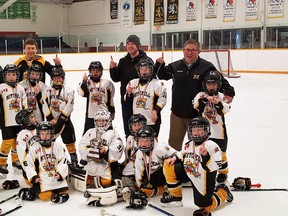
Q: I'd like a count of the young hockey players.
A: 12